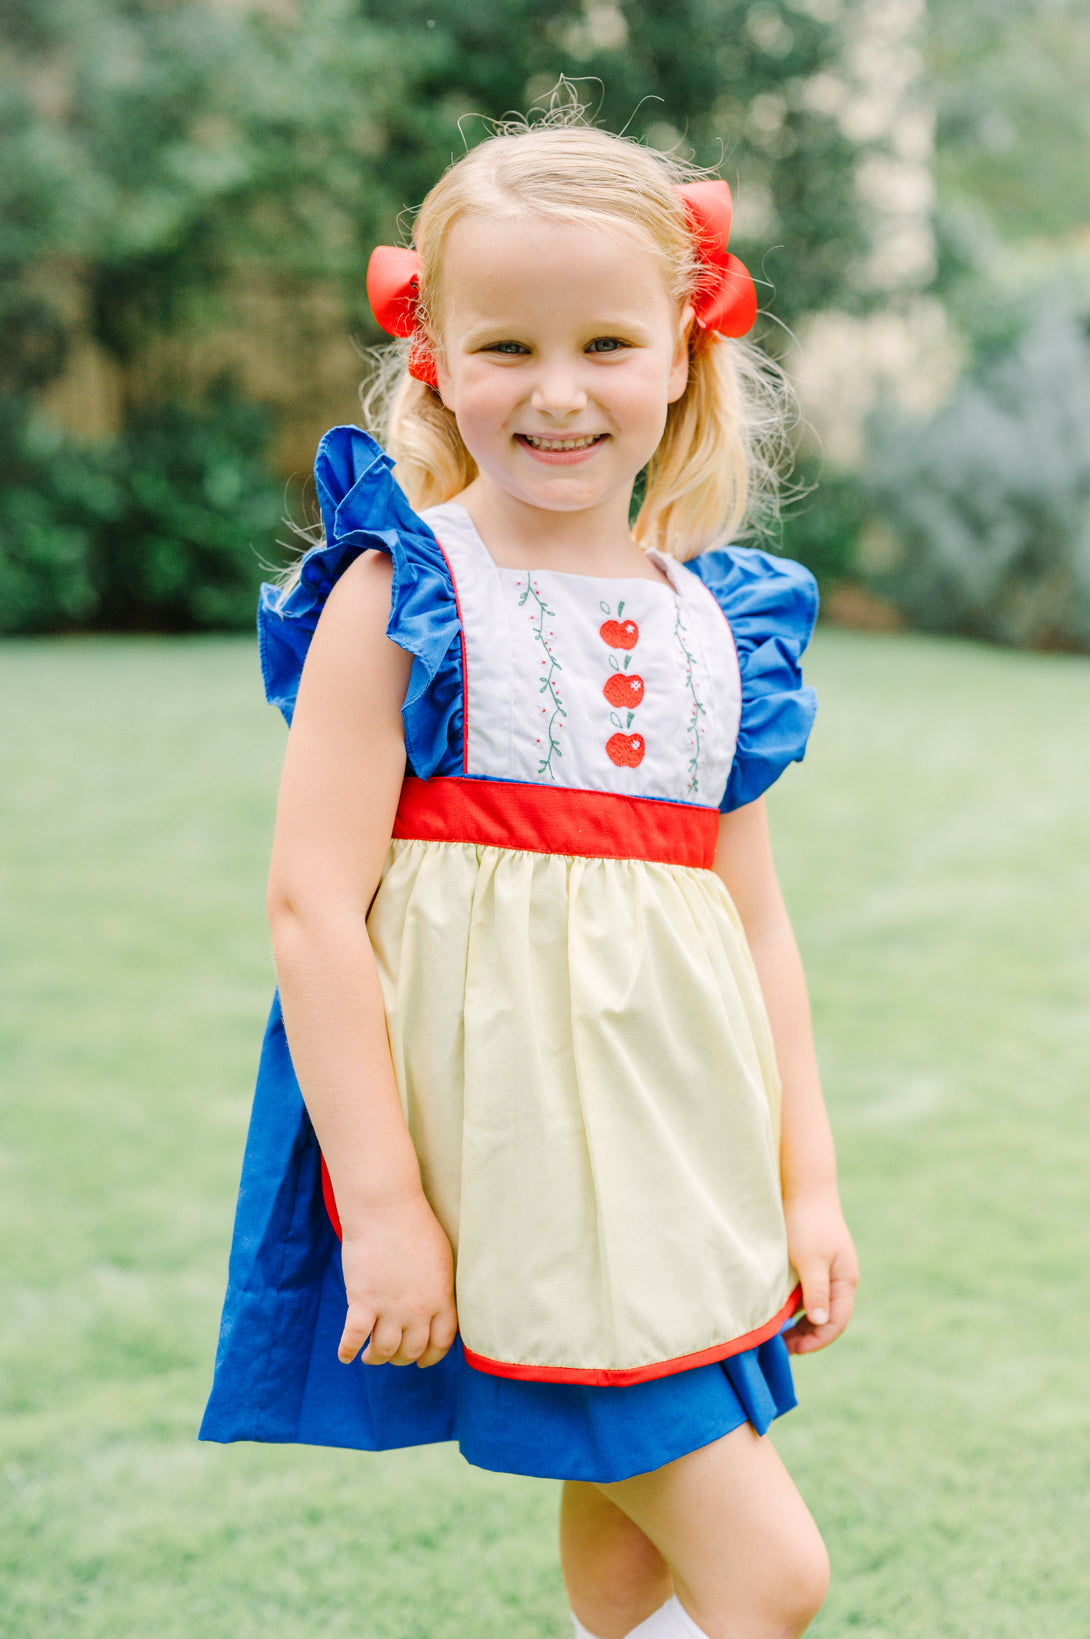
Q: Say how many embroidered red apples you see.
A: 3